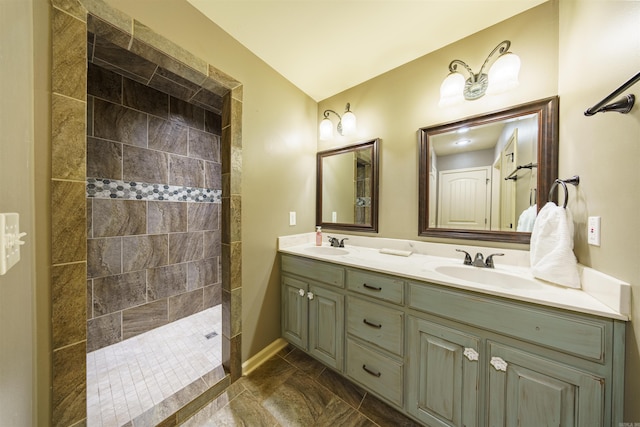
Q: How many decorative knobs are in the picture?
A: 4